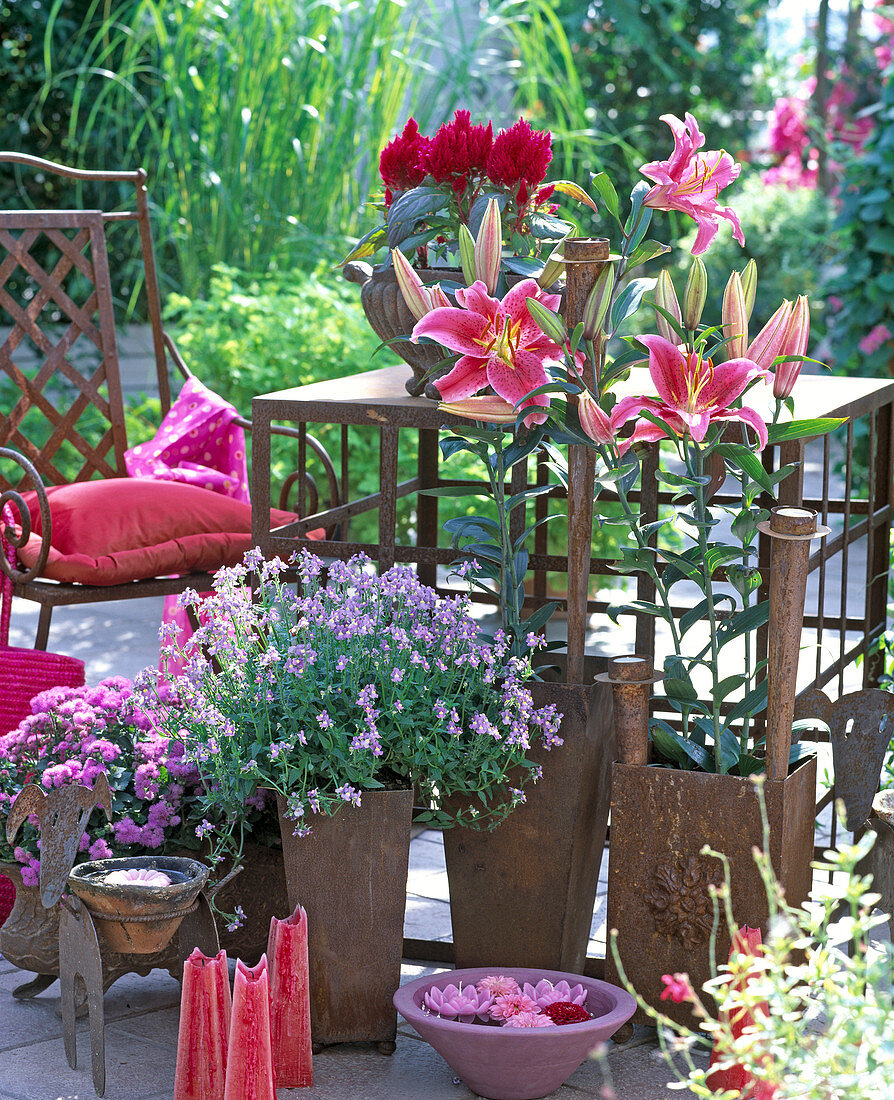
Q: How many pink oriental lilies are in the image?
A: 3